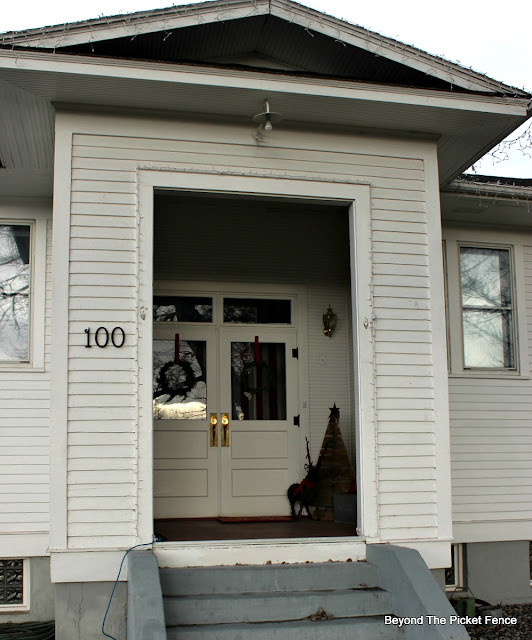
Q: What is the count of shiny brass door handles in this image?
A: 2